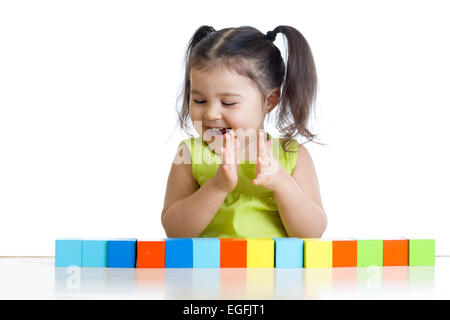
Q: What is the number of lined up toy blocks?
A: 14